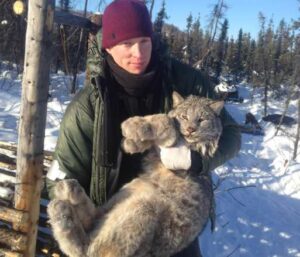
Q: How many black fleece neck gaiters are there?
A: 1